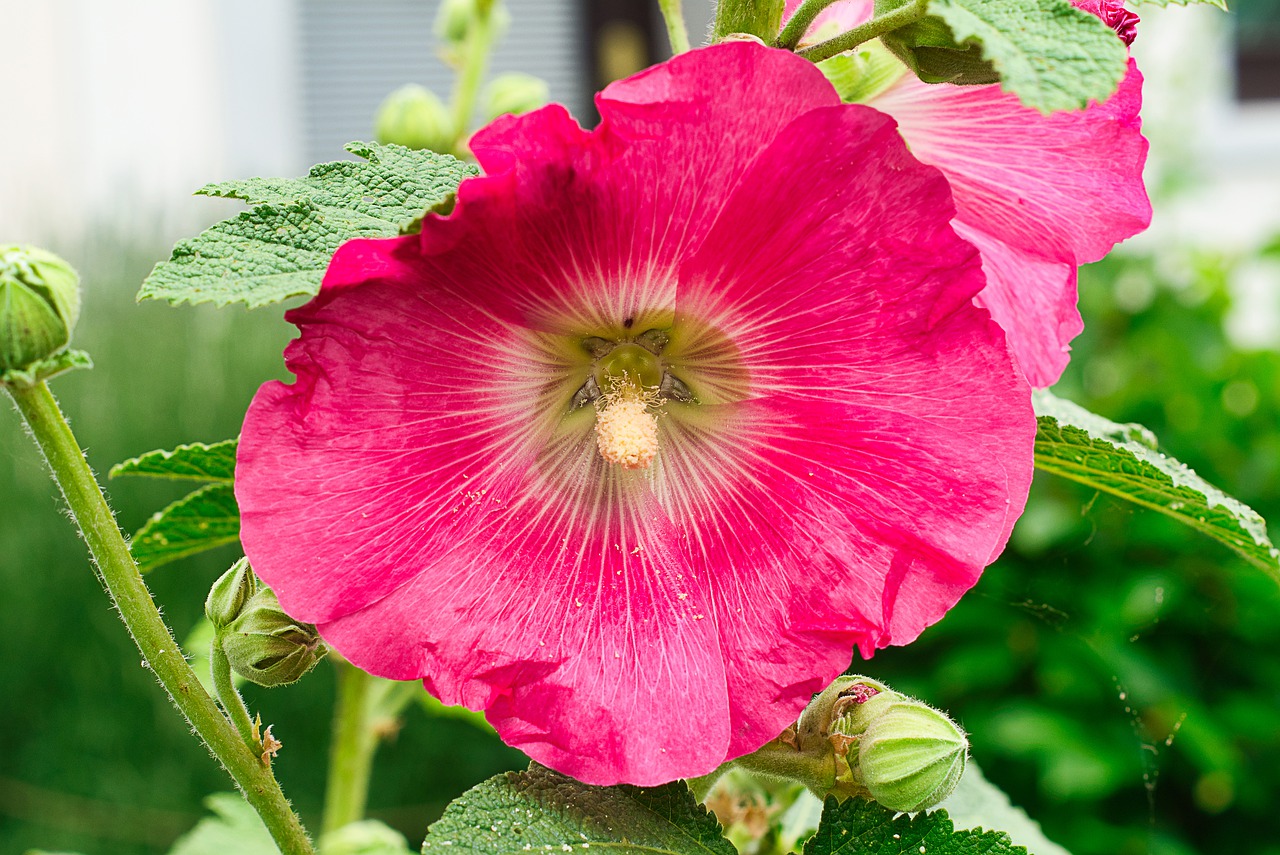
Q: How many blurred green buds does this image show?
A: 3